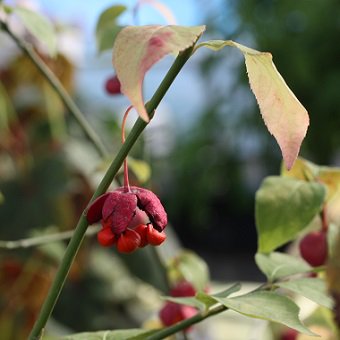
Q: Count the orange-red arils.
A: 4